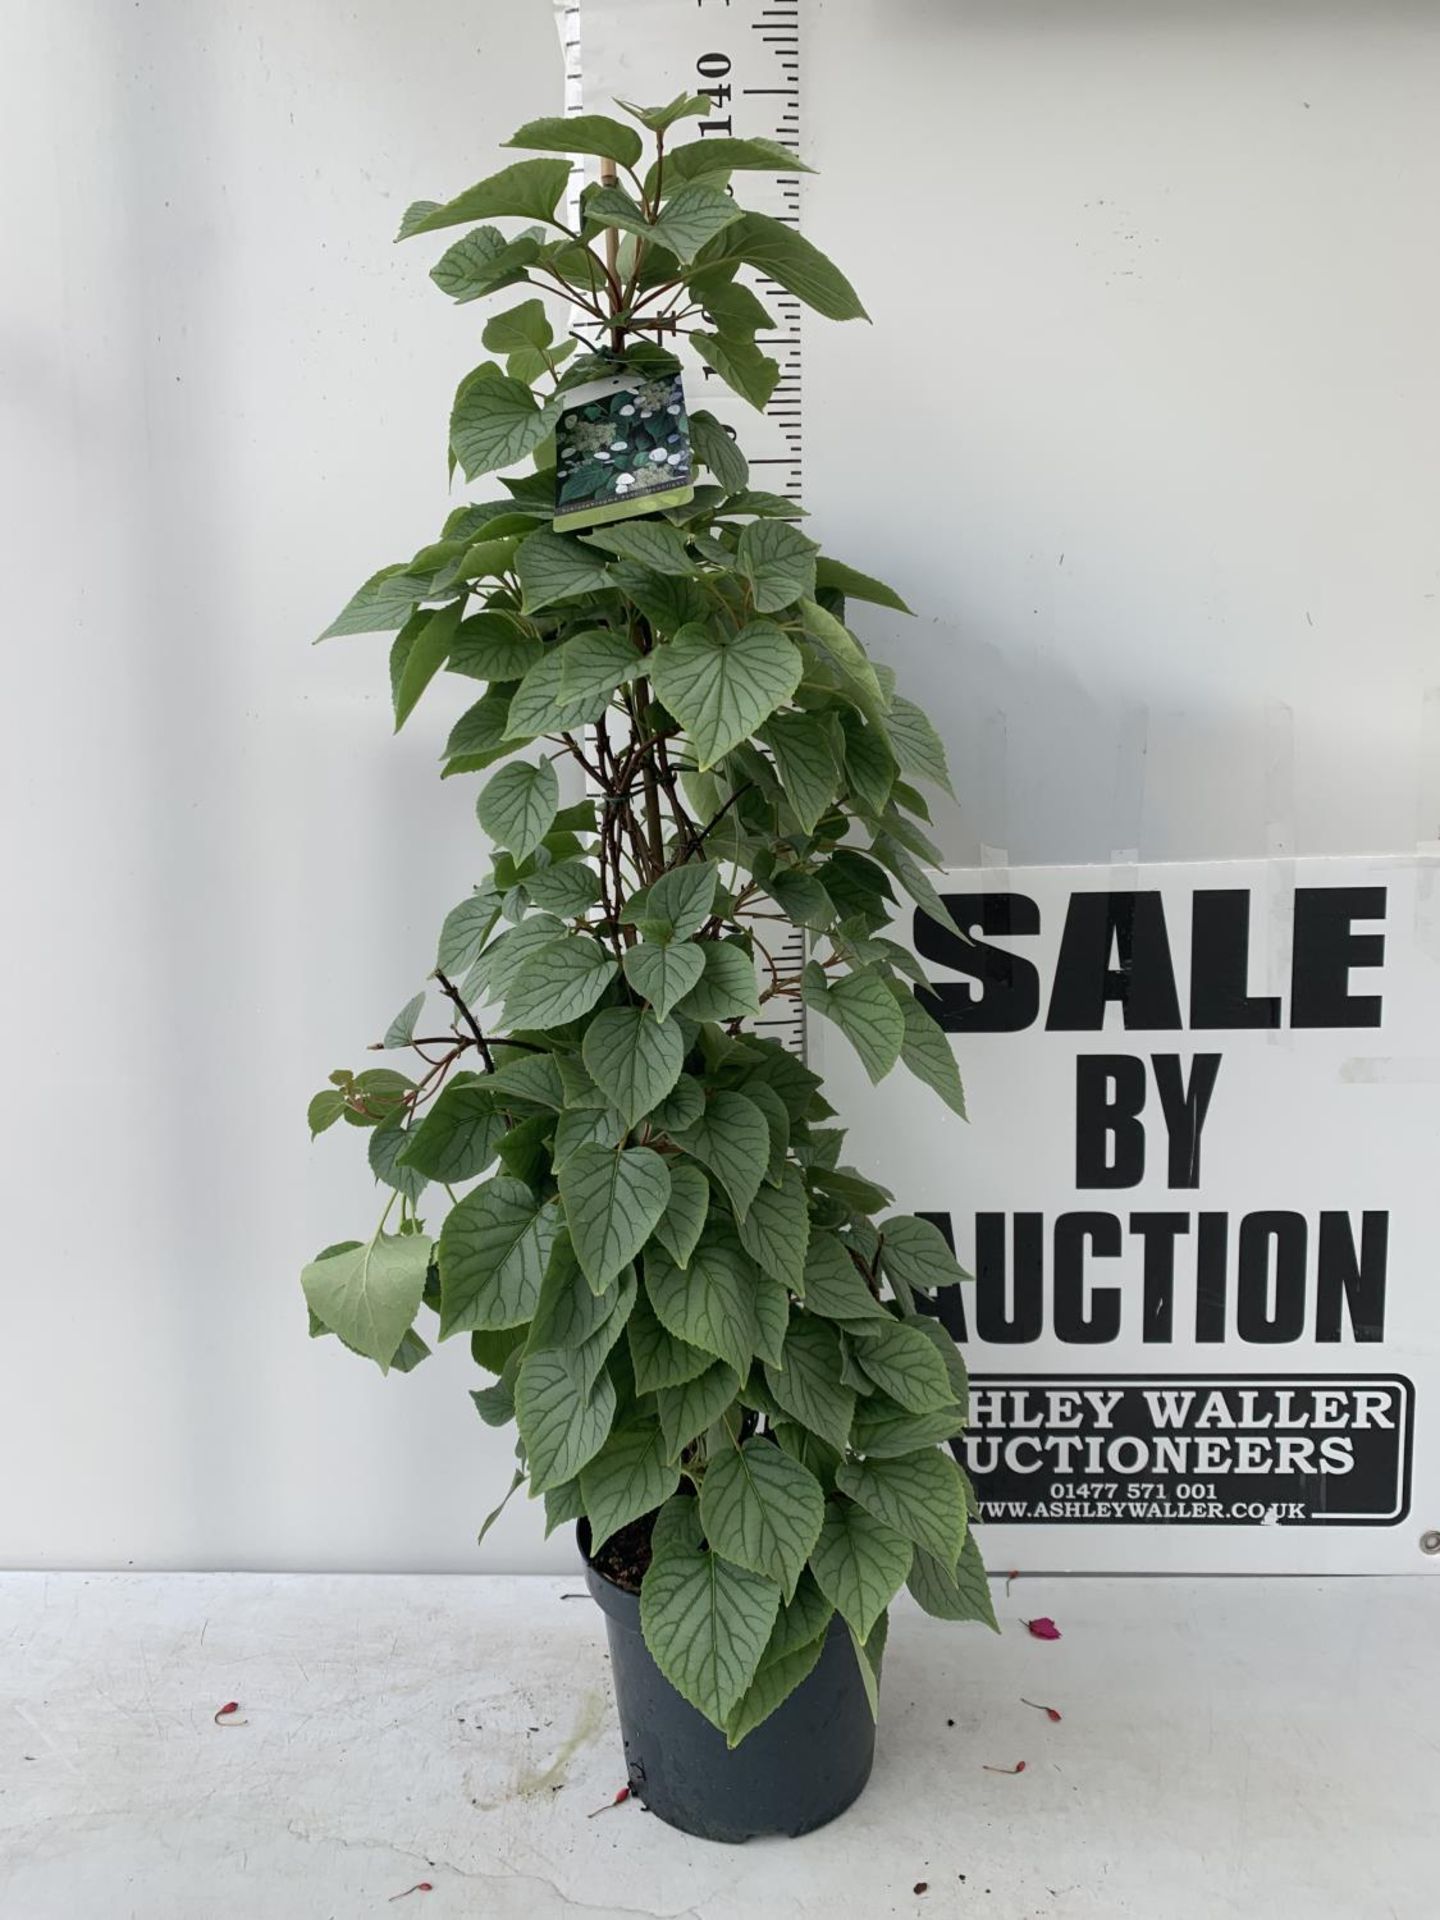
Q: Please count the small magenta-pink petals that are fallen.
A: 1